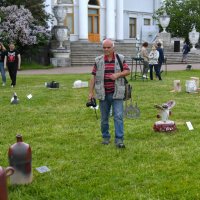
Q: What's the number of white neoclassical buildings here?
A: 1